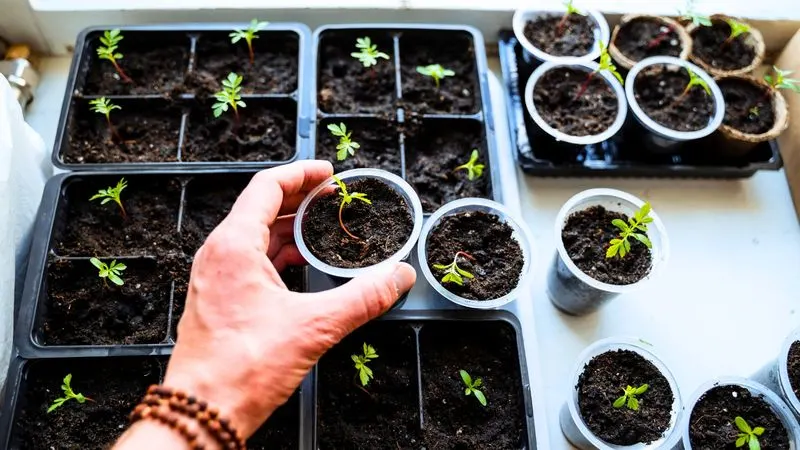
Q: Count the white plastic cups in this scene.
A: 9